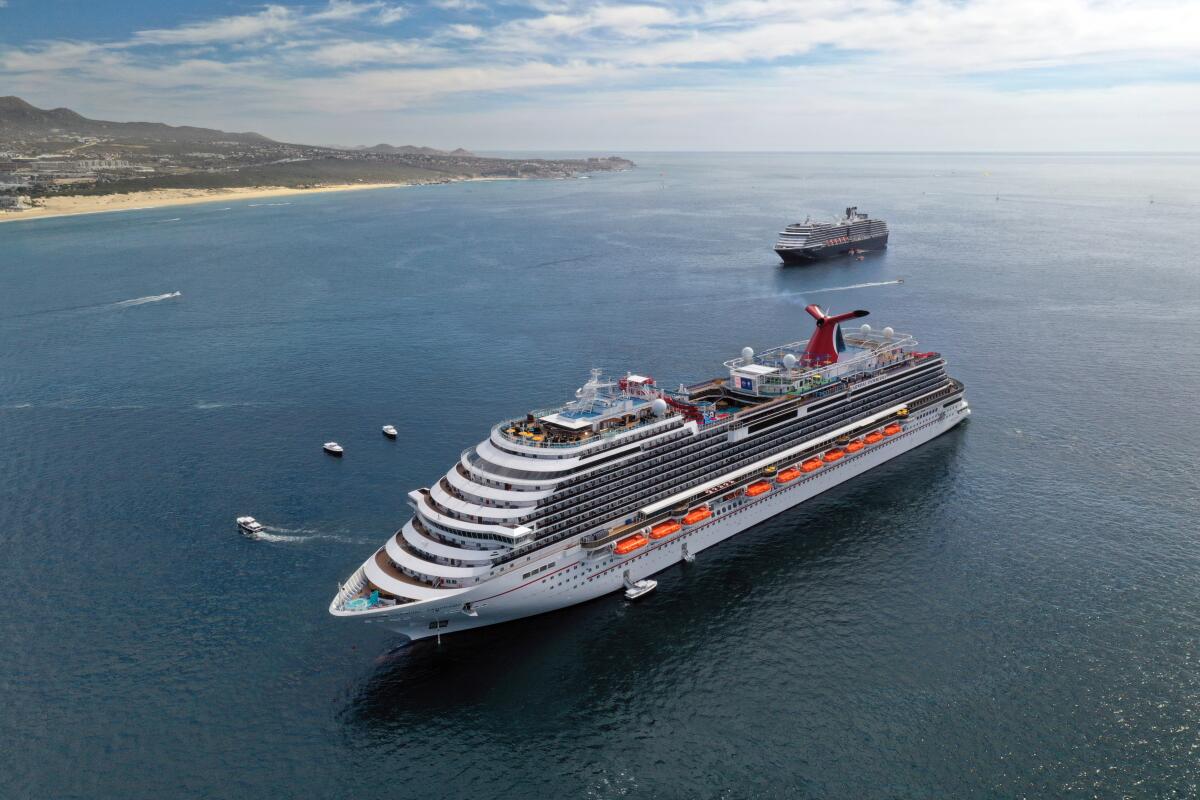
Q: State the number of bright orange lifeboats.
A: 10